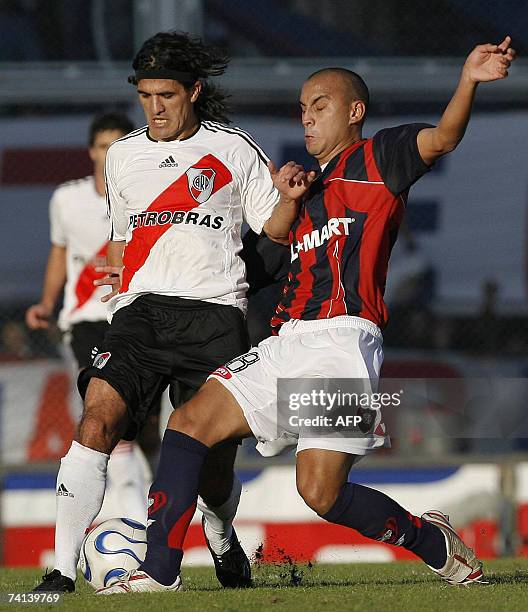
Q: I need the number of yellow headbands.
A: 0